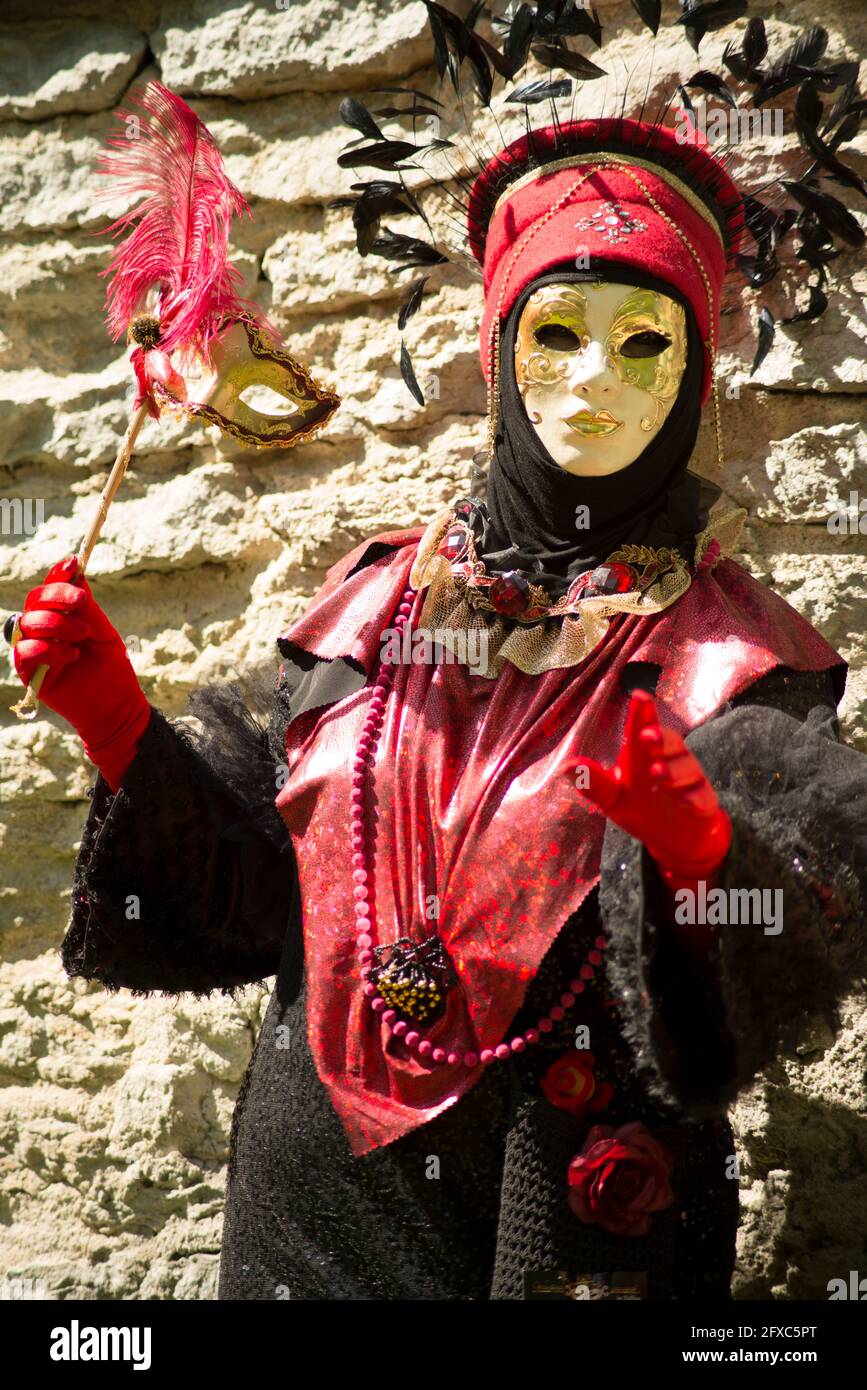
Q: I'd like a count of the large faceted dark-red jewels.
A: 3